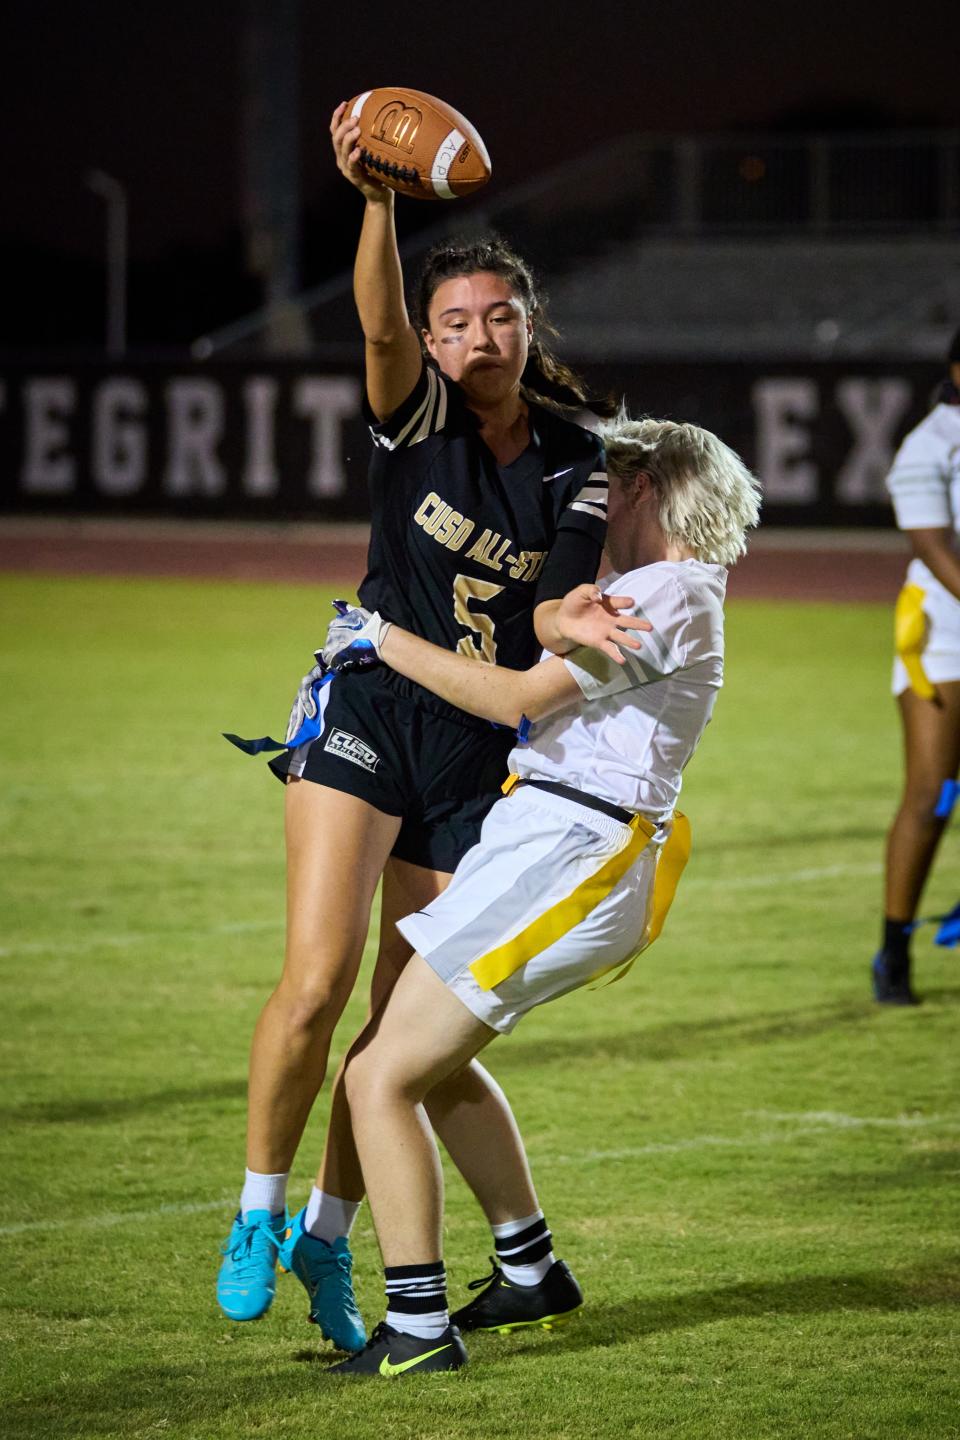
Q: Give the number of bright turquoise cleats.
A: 2